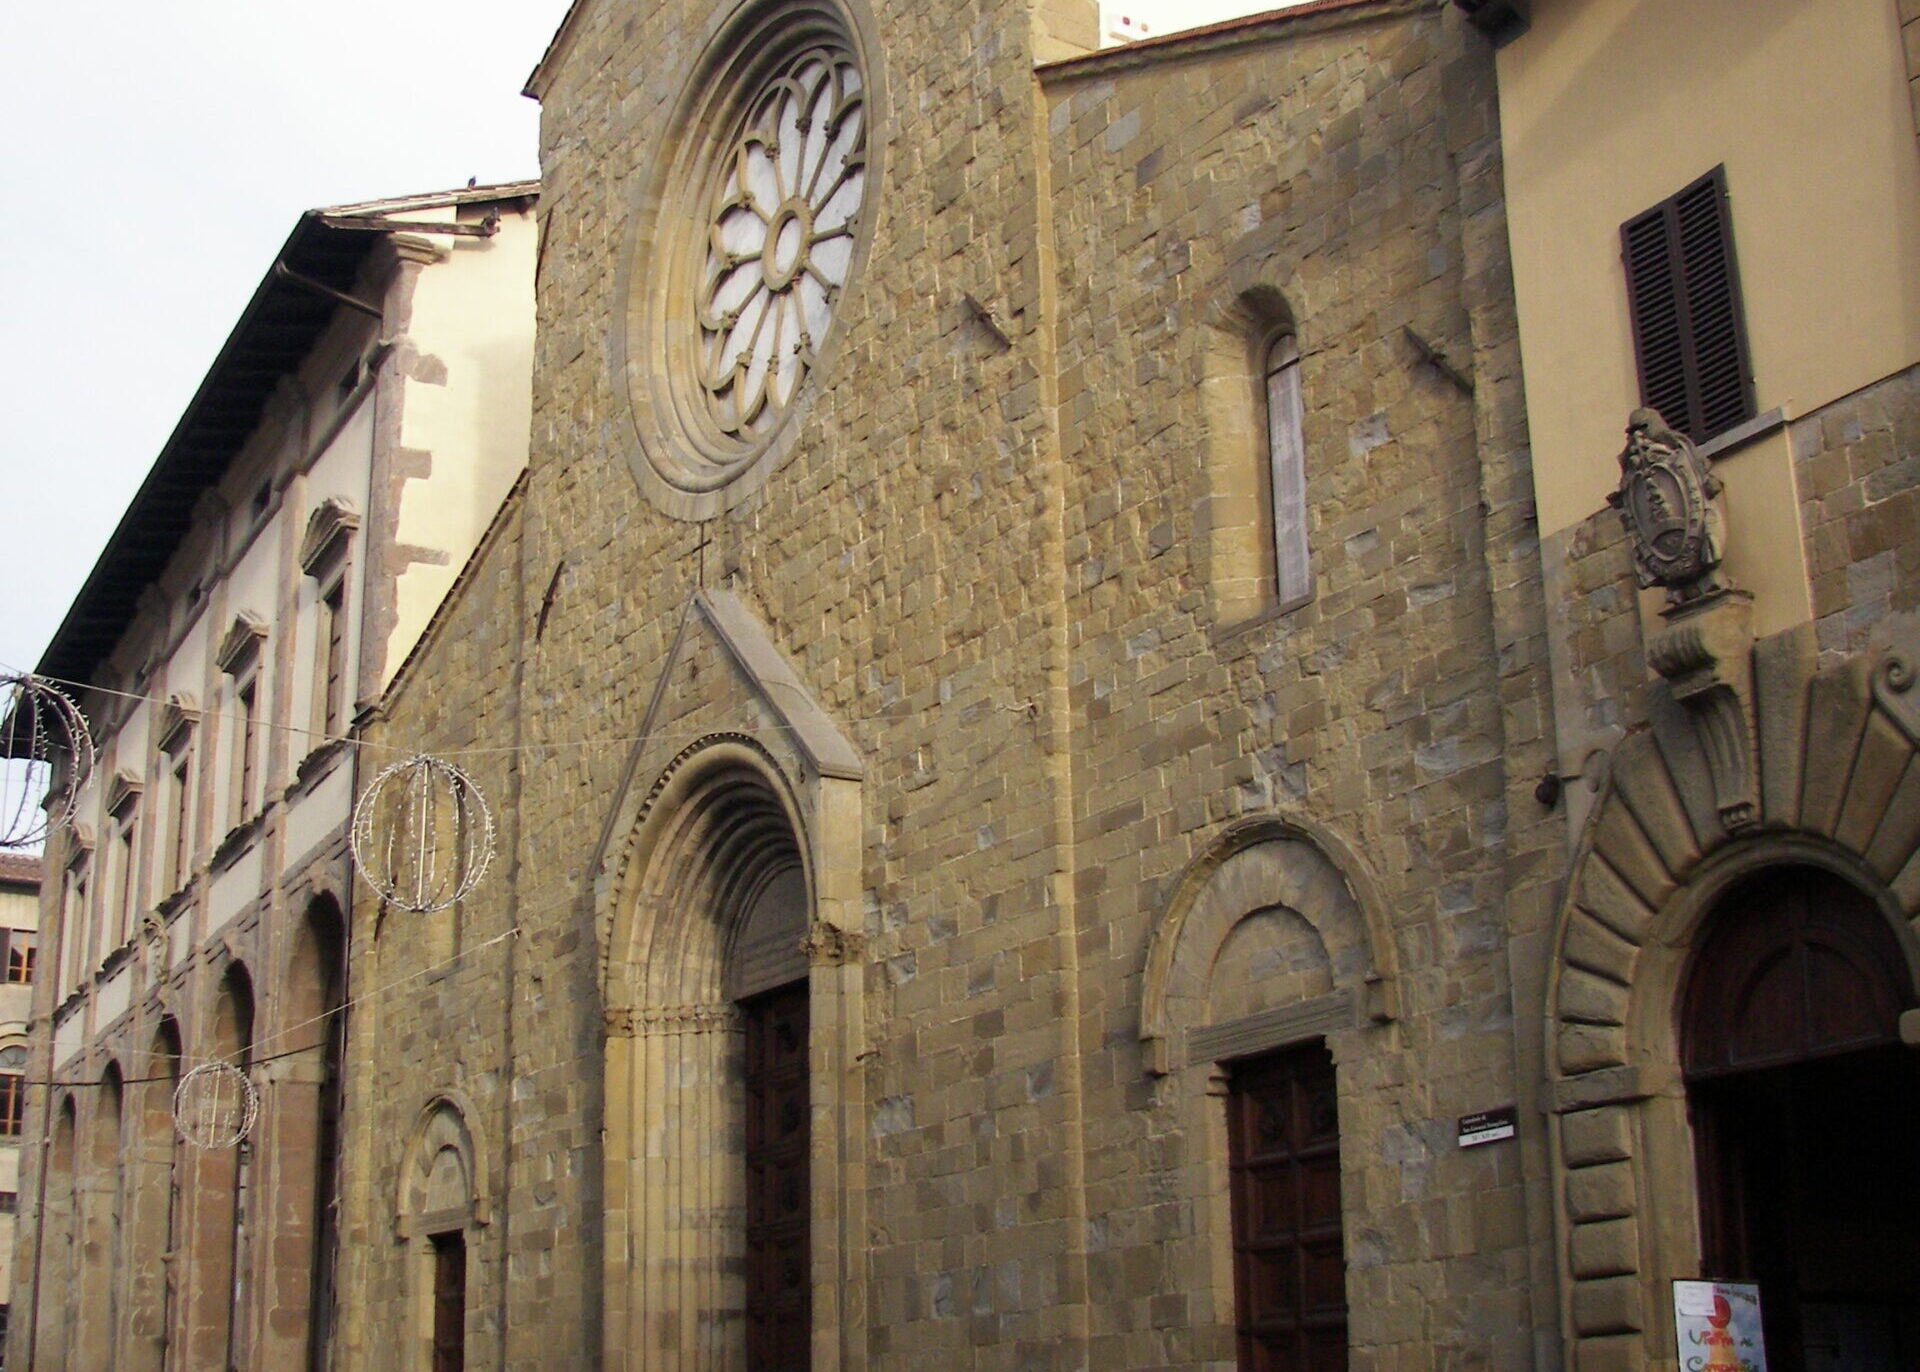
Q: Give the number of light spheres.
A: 3